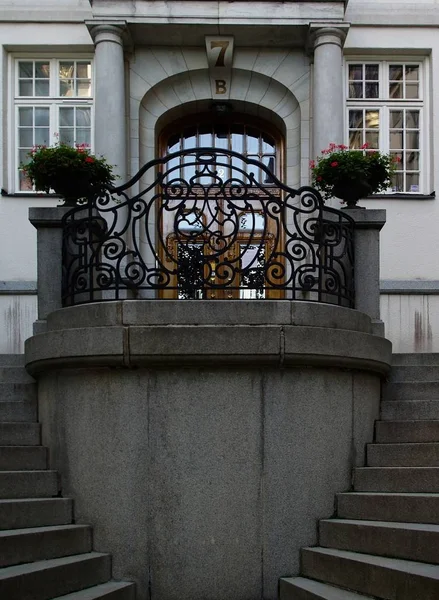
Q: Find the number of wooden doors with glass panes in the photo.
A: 2